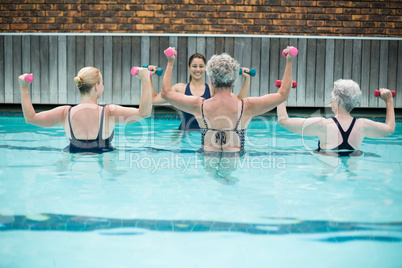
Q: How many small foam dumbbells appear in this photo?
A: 8